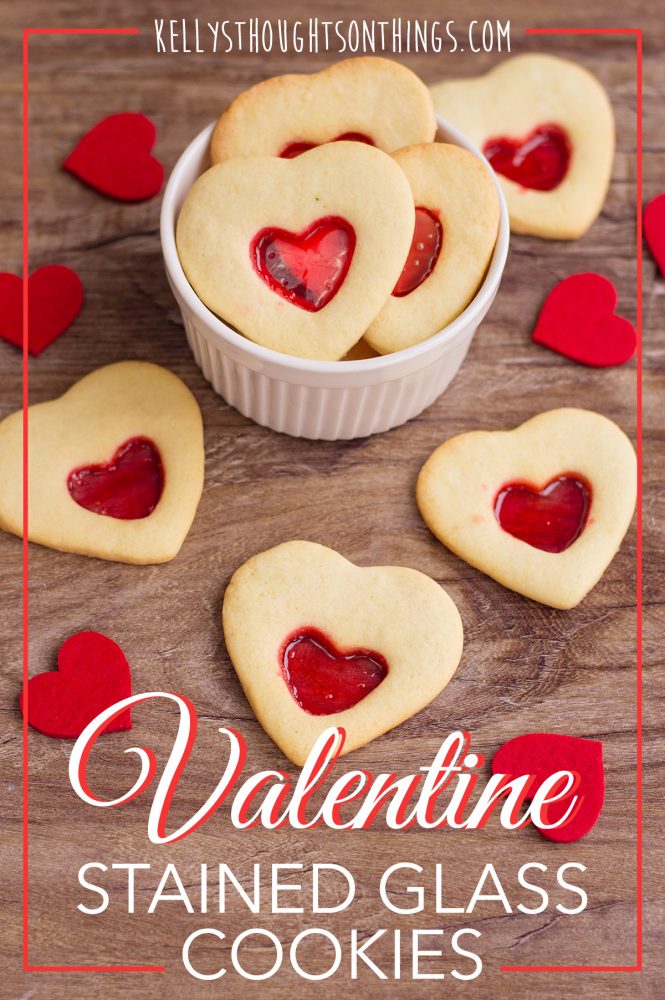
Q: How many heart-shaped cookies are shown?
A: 7